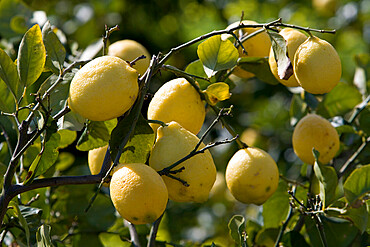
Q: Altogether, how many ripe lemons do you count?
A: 11